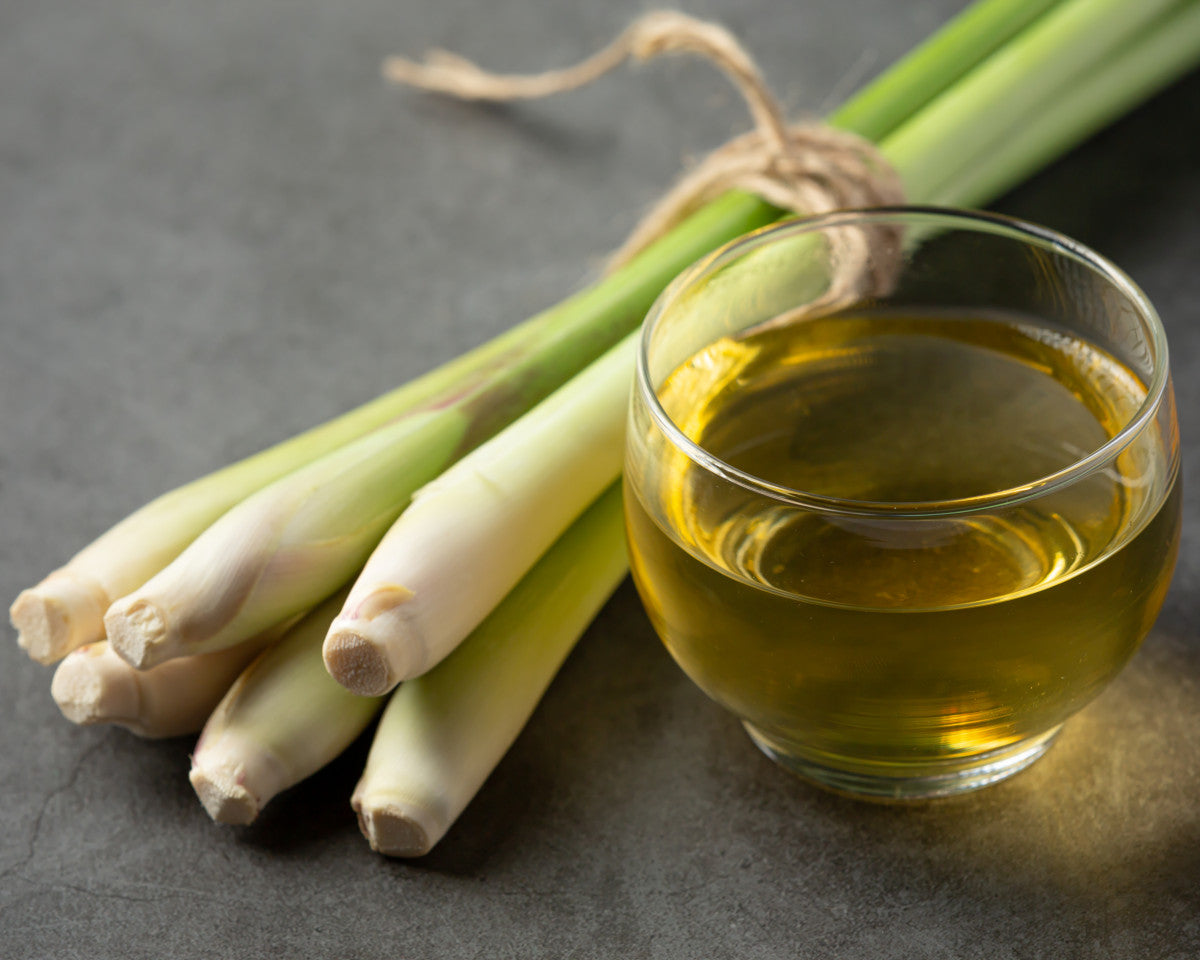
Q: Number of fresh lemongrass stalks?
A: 6